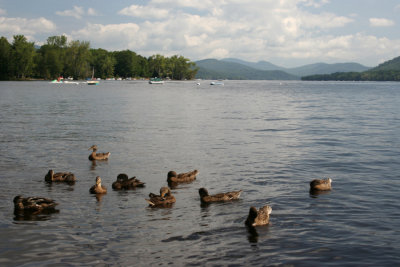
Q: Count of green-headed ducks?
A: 0